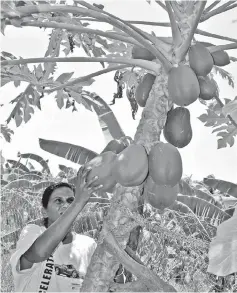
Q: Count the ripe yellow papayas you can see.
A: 0